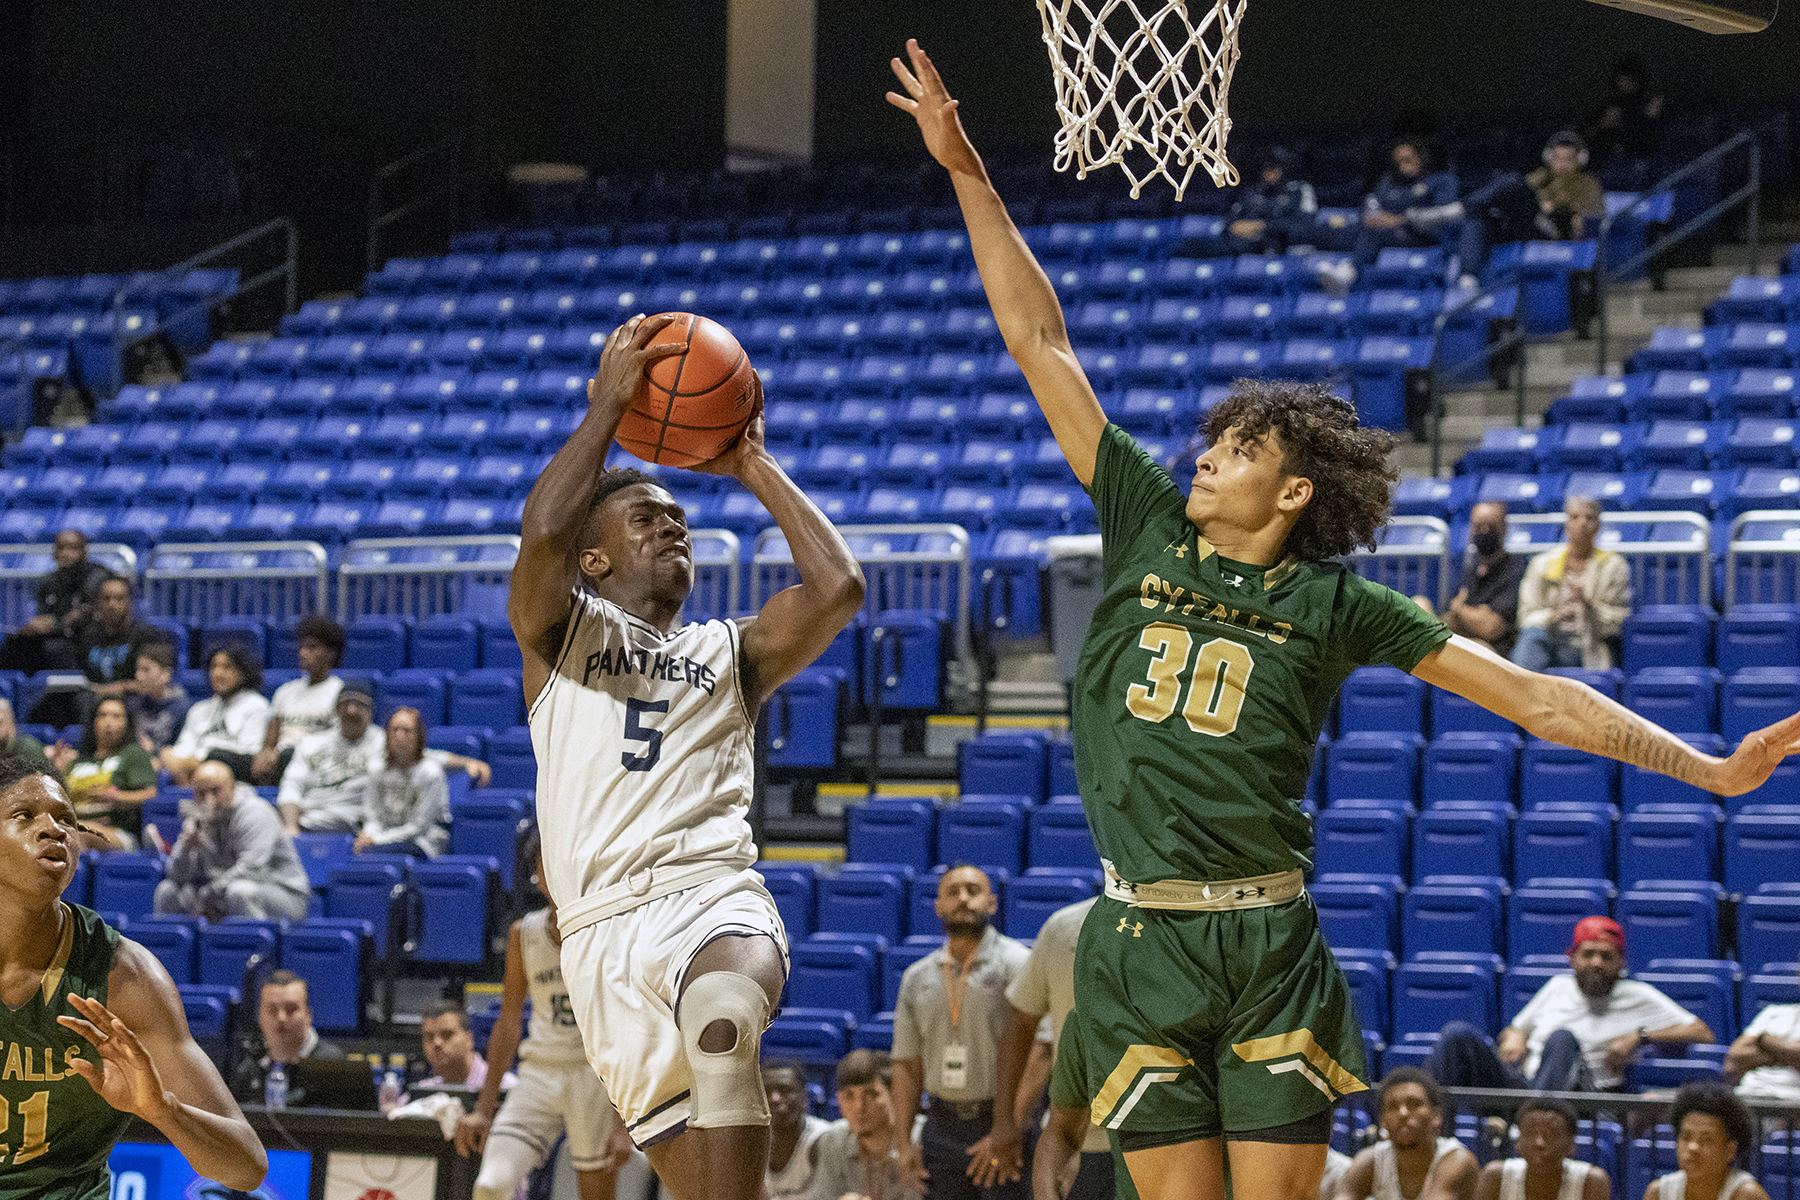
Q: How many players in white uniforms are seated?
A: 4